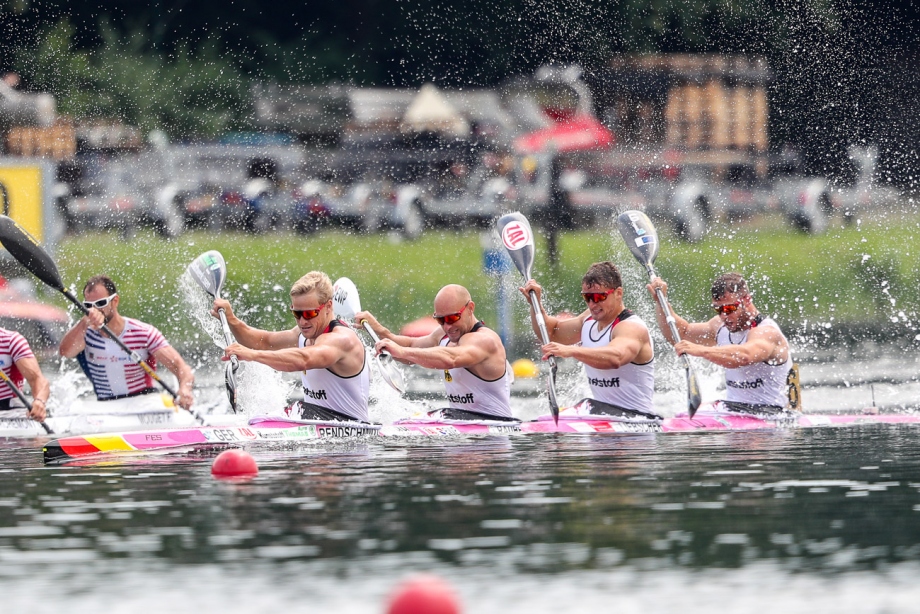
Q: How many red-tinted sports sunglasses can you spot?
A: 4